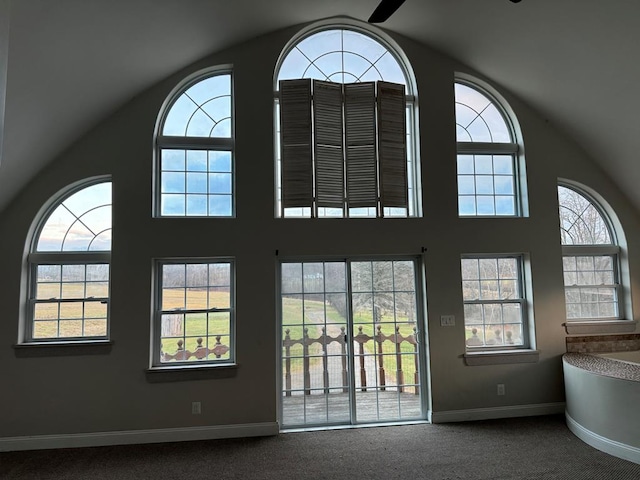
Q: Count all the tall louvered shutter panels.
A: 4